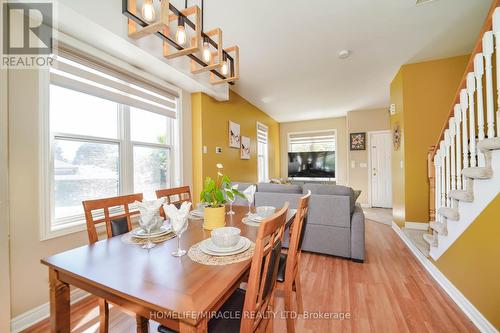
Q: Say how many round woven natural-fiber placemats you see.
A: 4